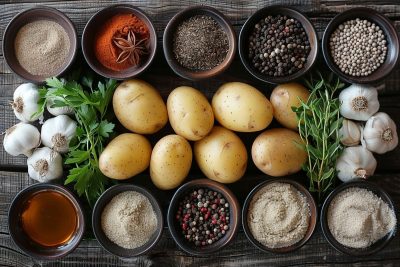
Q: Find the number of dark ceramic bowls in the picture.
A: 10